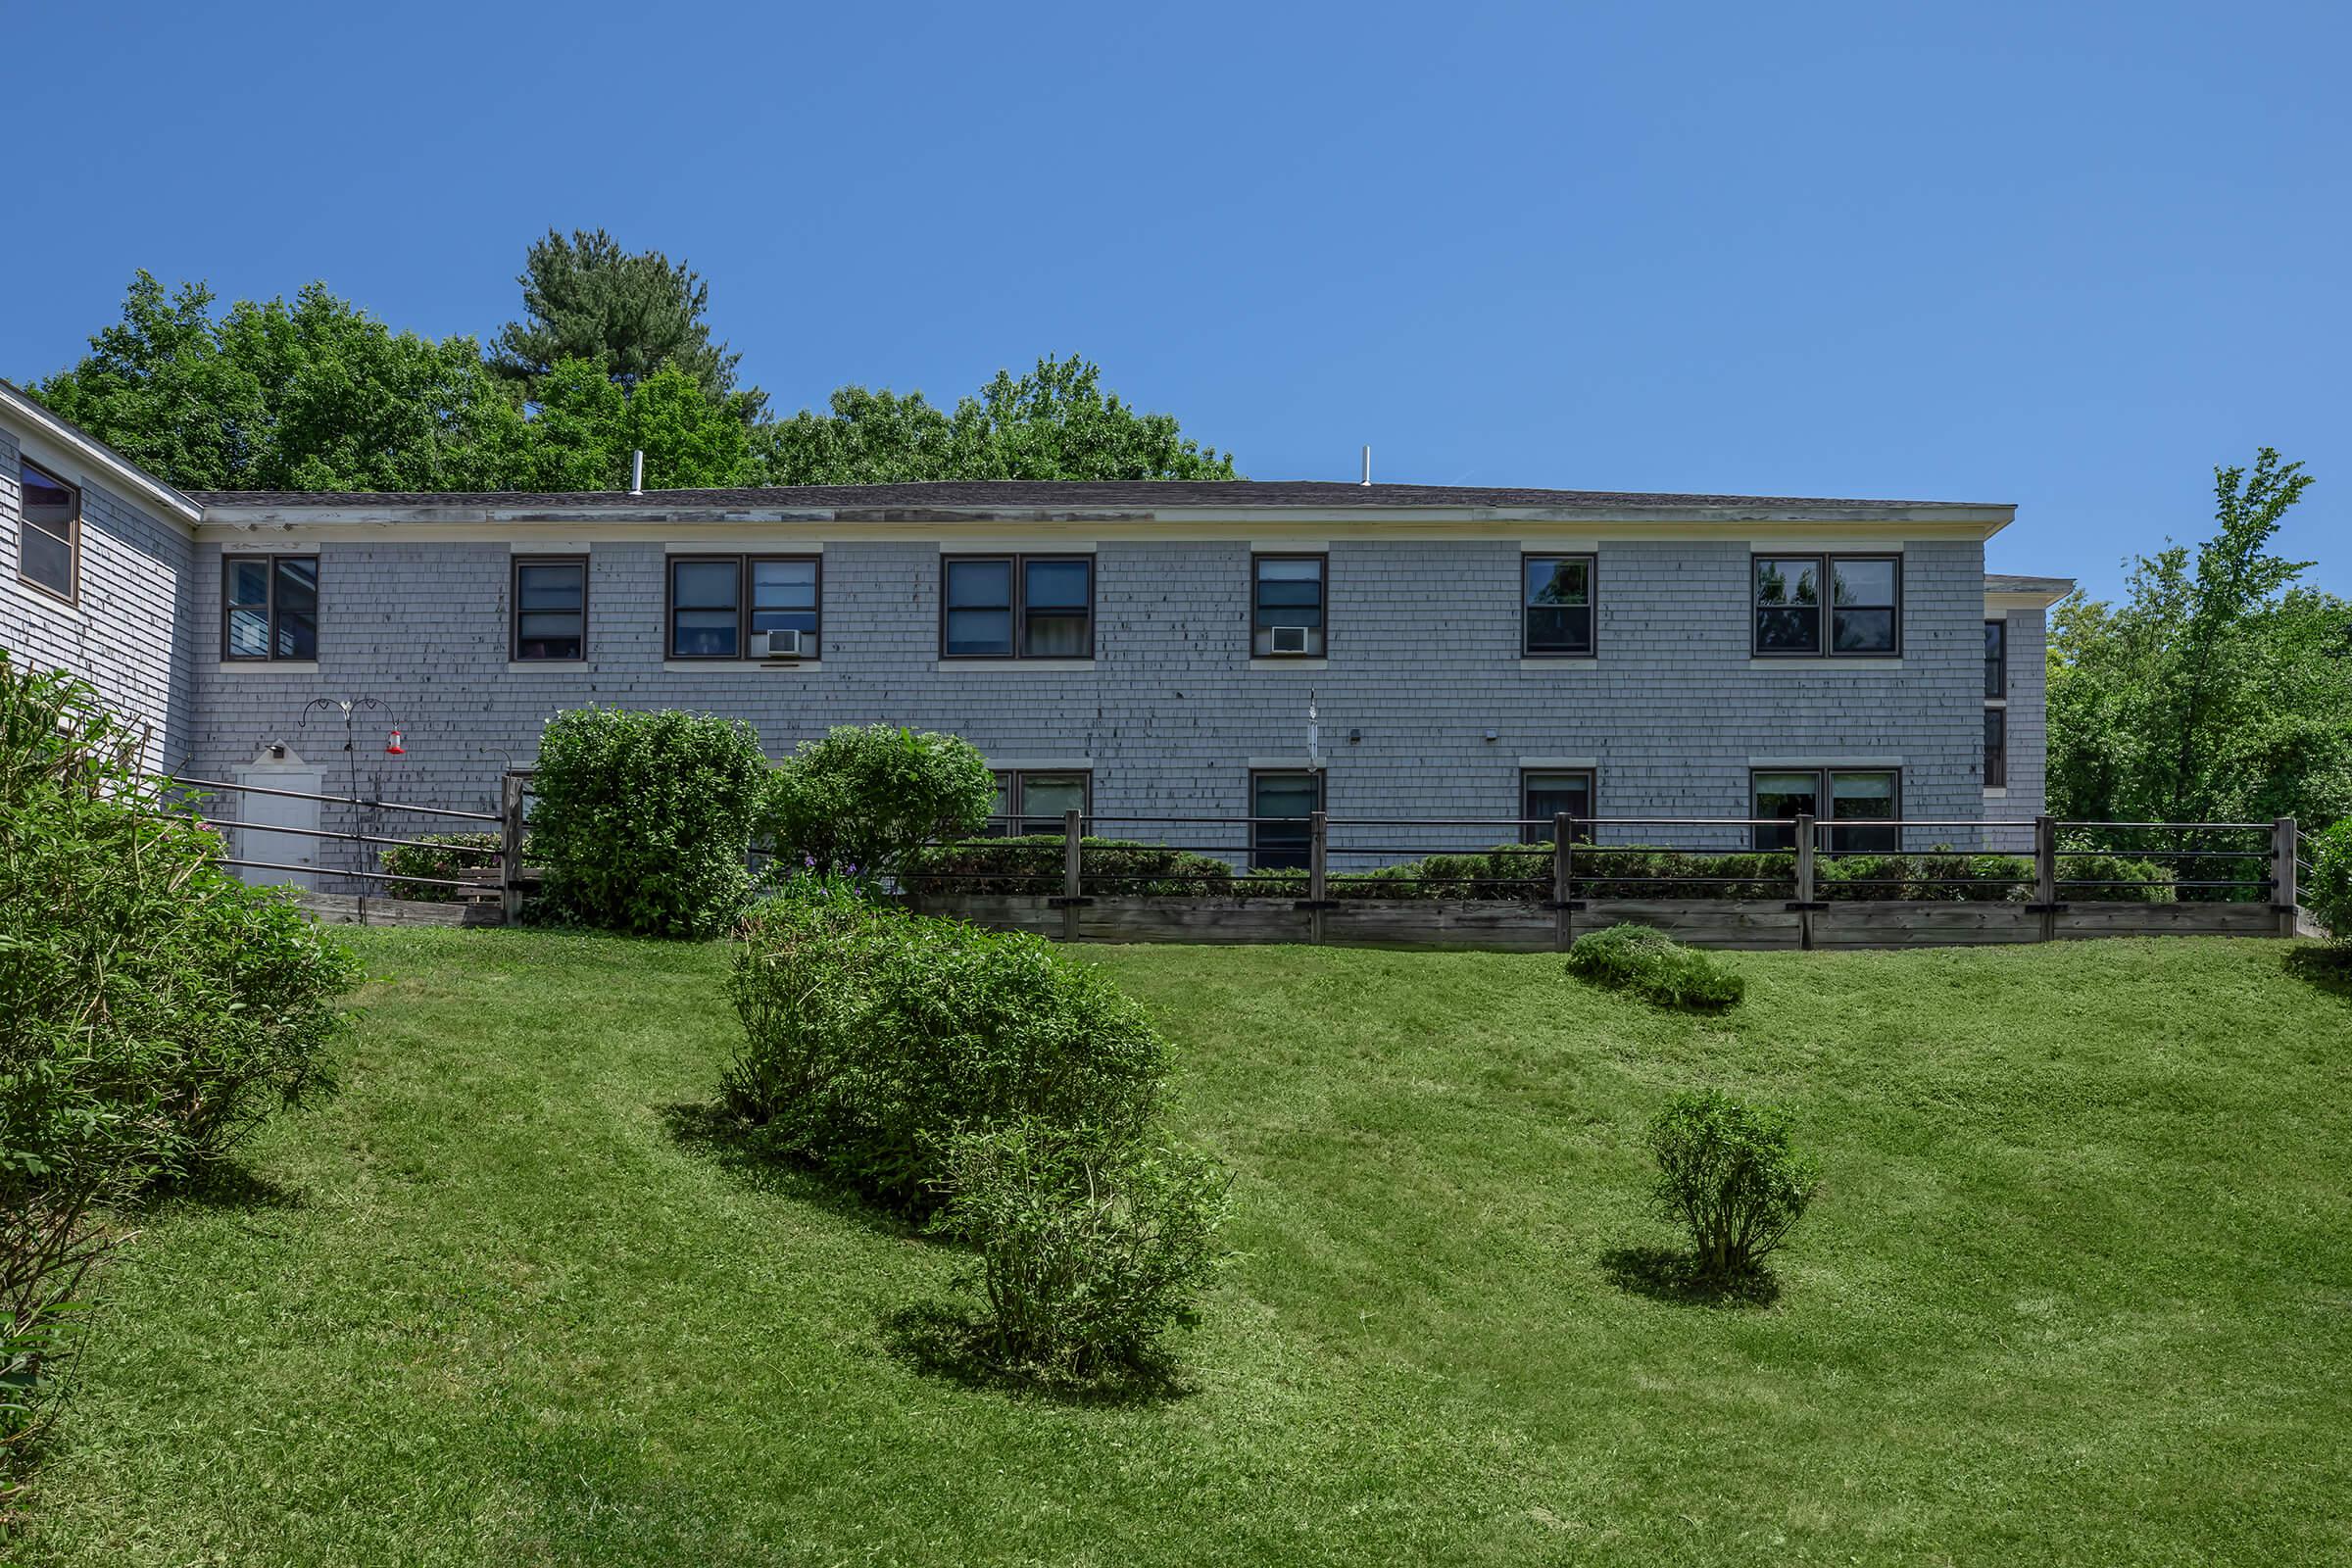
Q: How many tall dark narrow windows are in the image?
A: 2